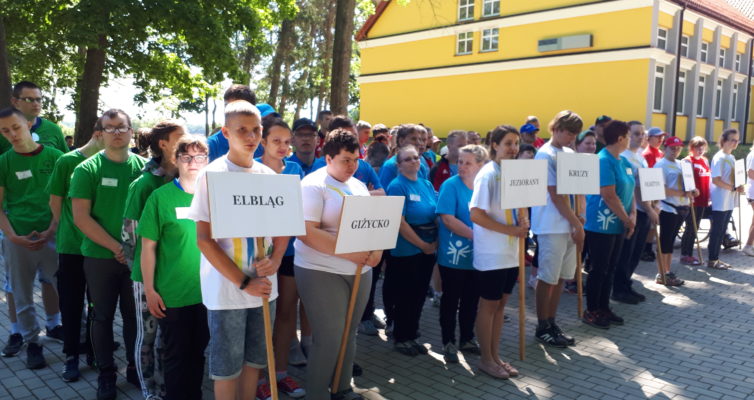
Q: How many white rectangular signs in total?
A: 7